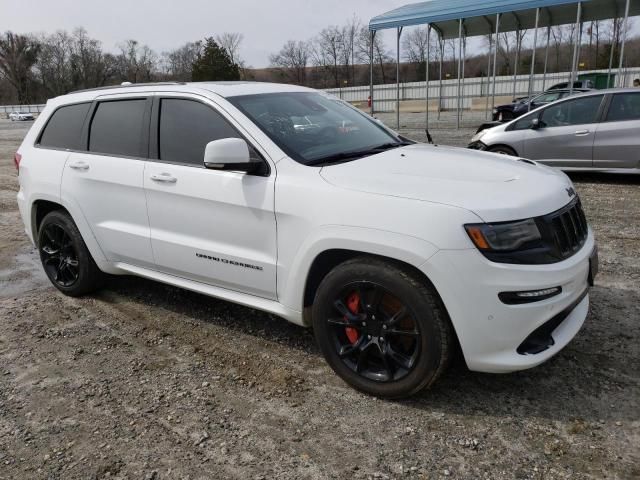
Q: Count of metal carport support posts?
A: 15